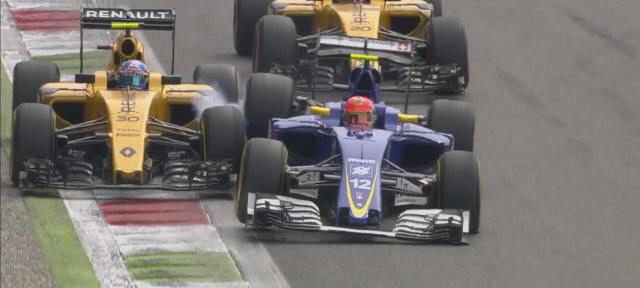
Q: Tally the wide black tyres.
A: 12